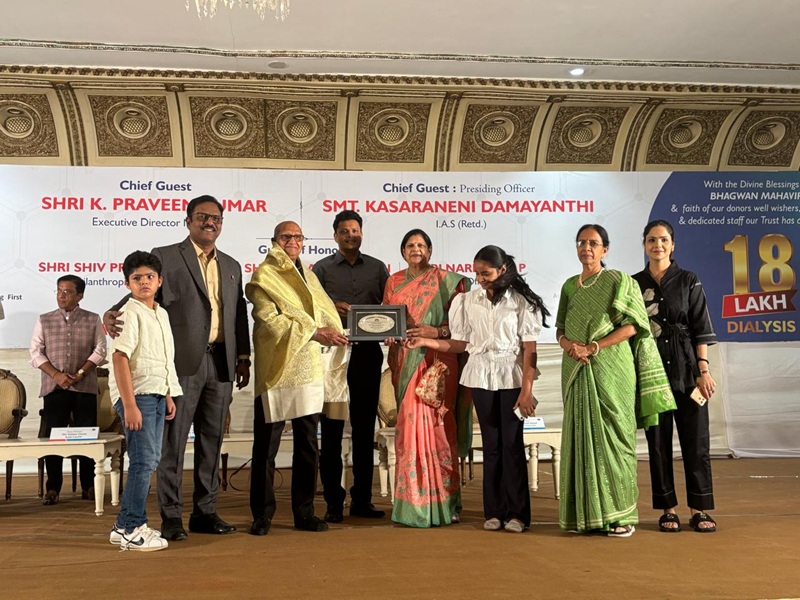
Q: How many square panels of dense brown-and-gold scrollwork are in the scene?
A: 9